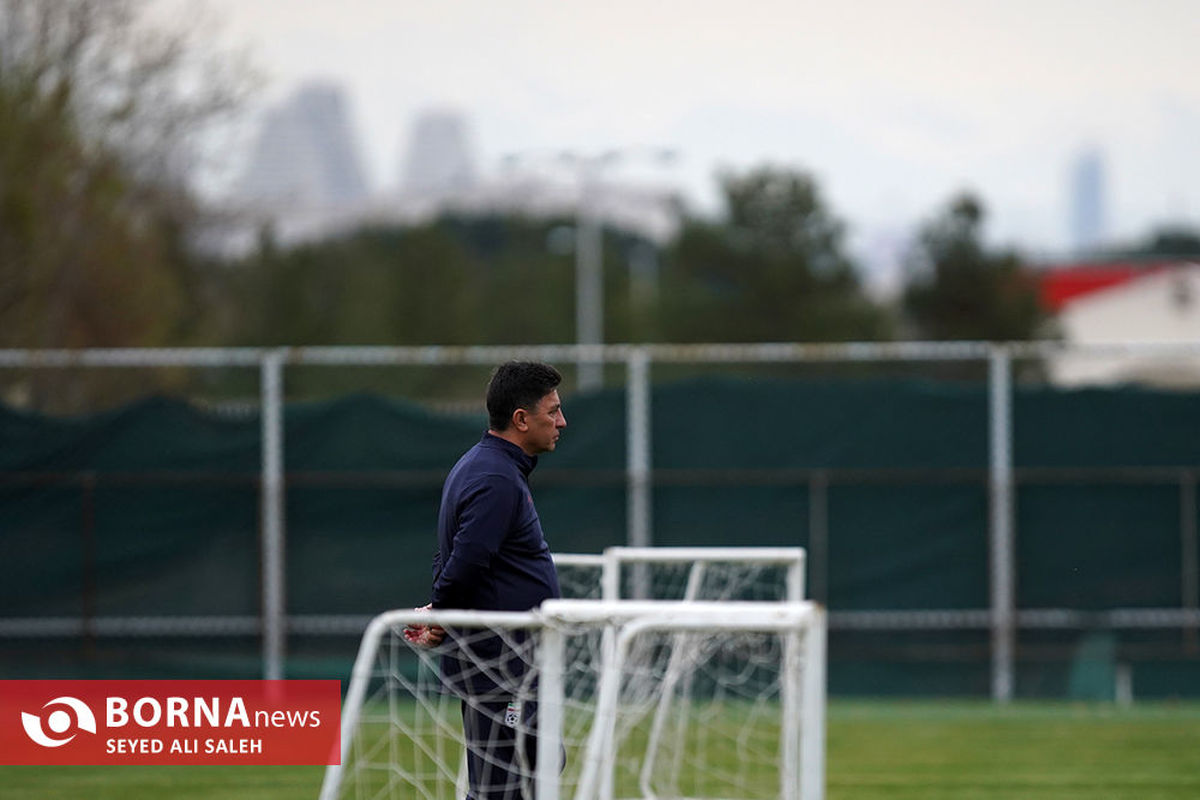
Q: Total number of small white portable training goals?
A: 2